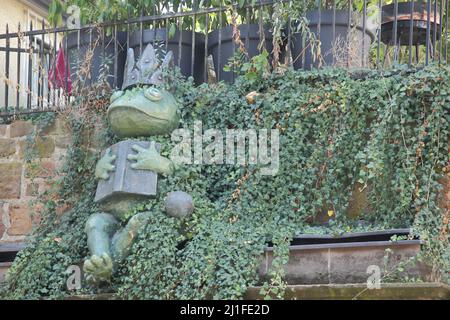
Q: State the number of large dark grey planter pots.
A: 4